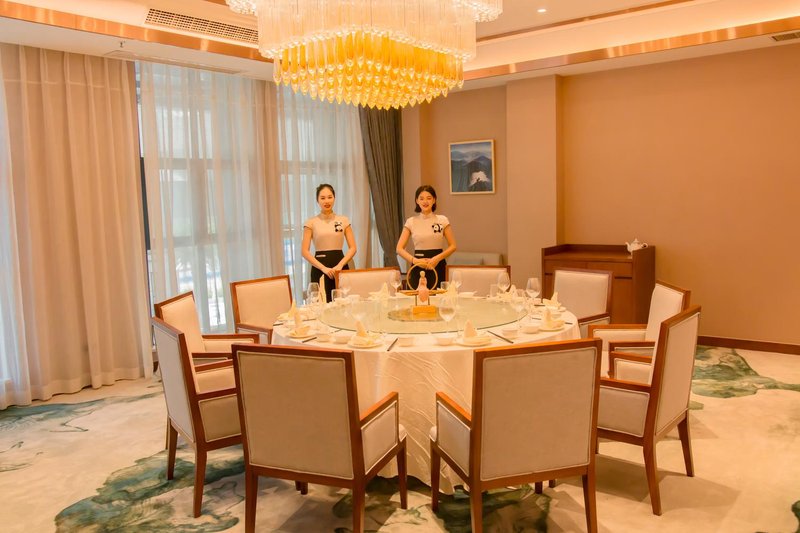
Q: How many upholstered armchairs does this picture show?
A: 10